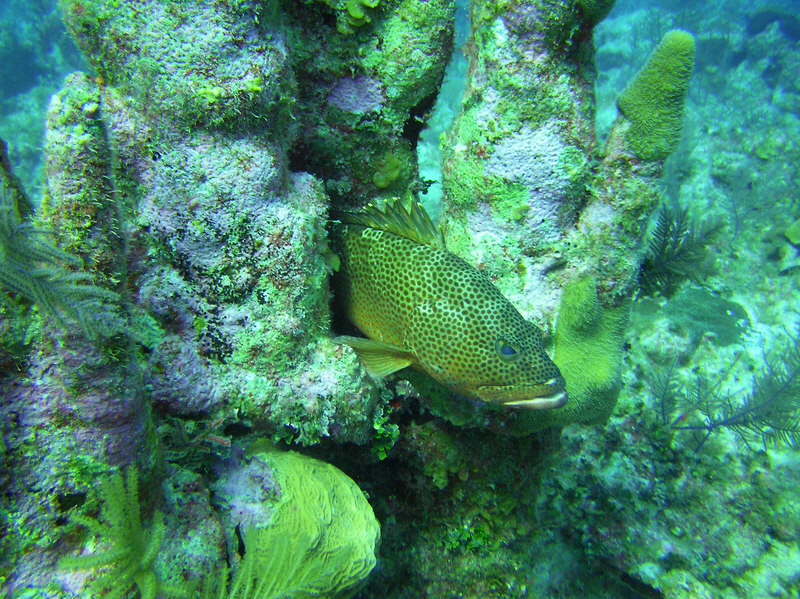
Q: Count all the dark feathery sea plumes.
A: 2